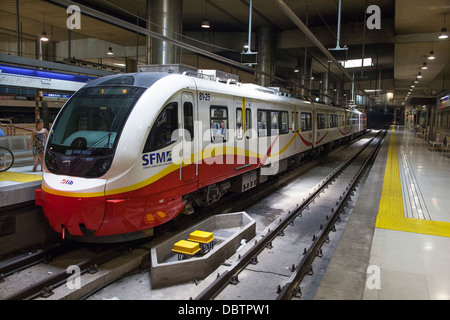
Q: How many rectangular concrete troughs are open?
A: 1